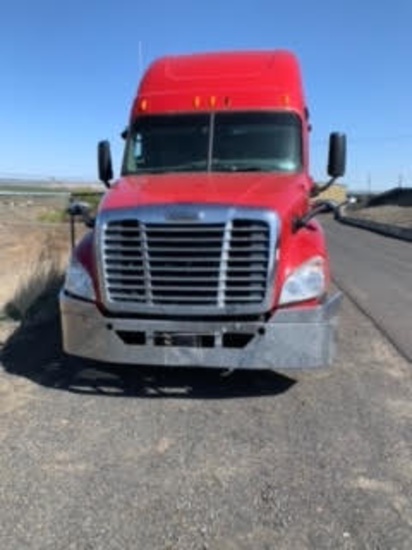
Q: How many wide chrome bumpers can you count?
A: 1